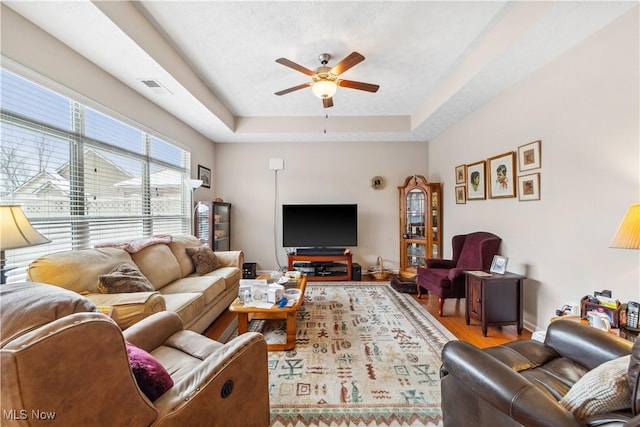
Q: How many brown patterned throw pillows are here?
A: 2